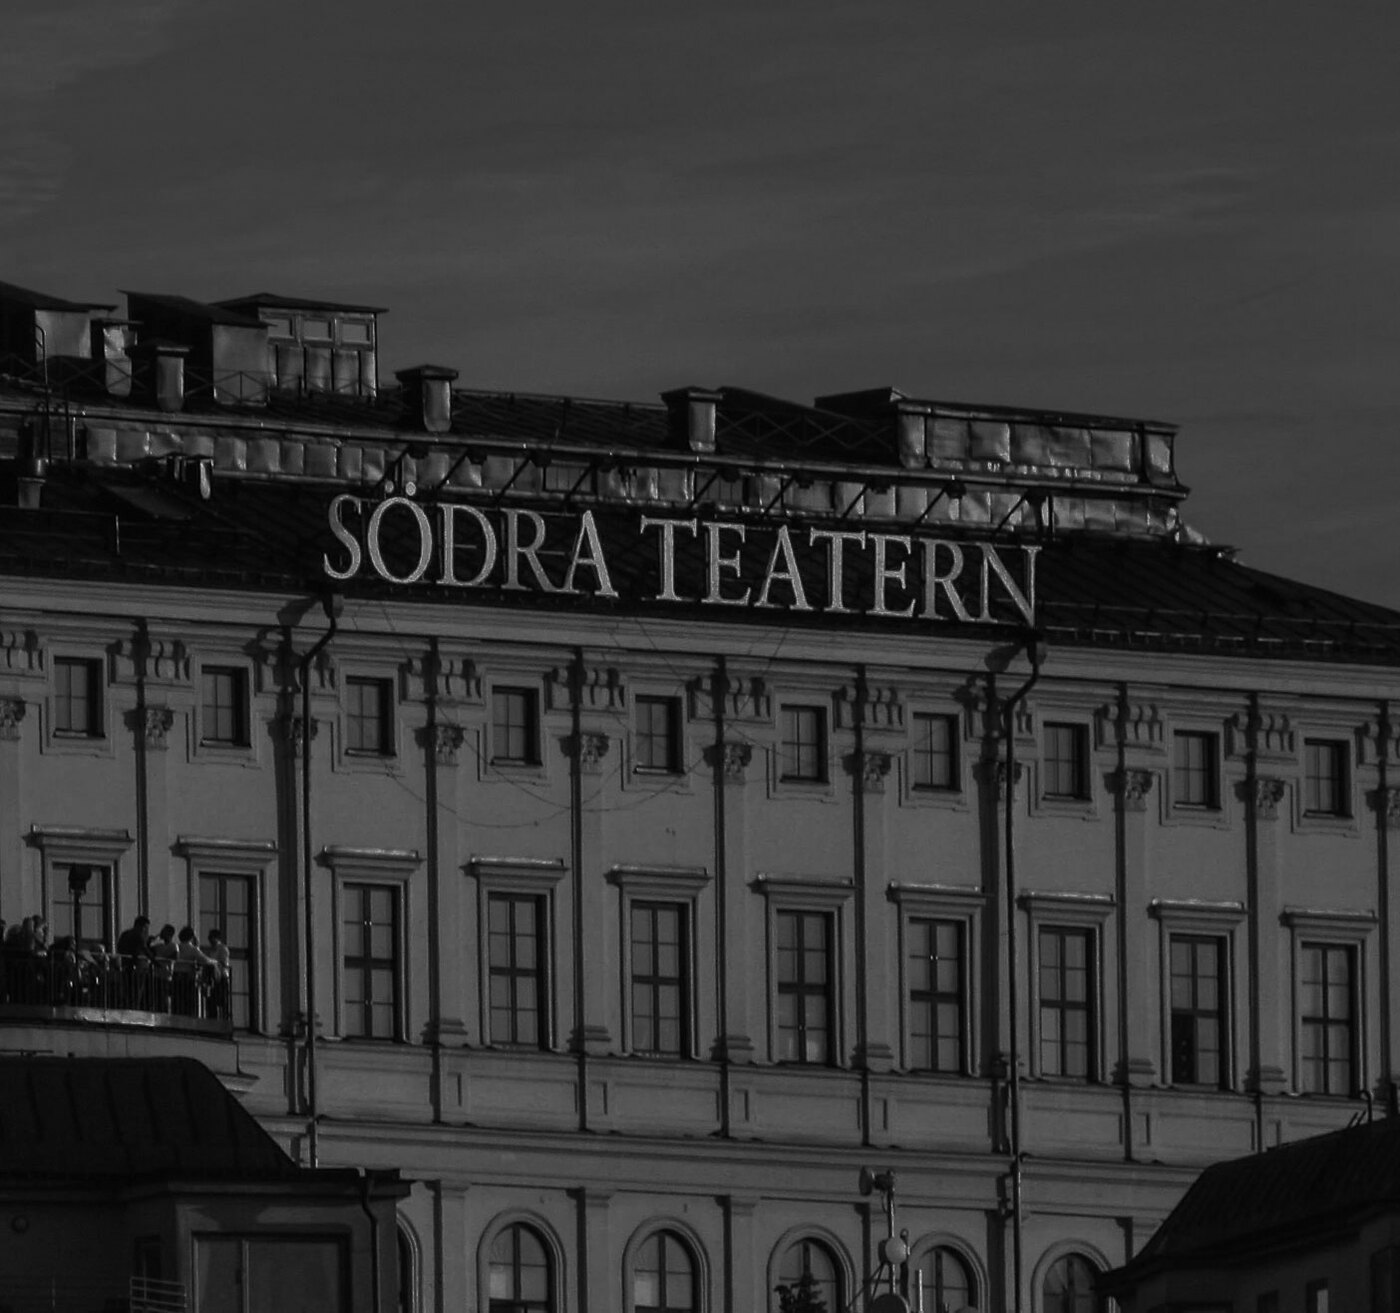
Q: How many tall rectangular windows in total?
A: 10